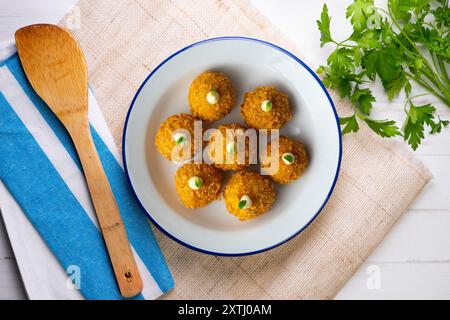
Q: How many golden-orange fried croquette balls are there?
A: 7